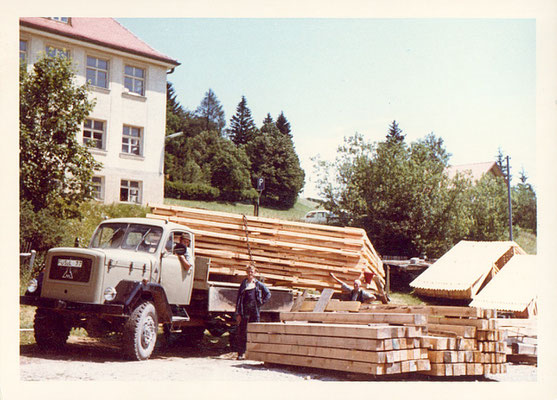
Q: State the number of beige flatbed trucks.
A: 1